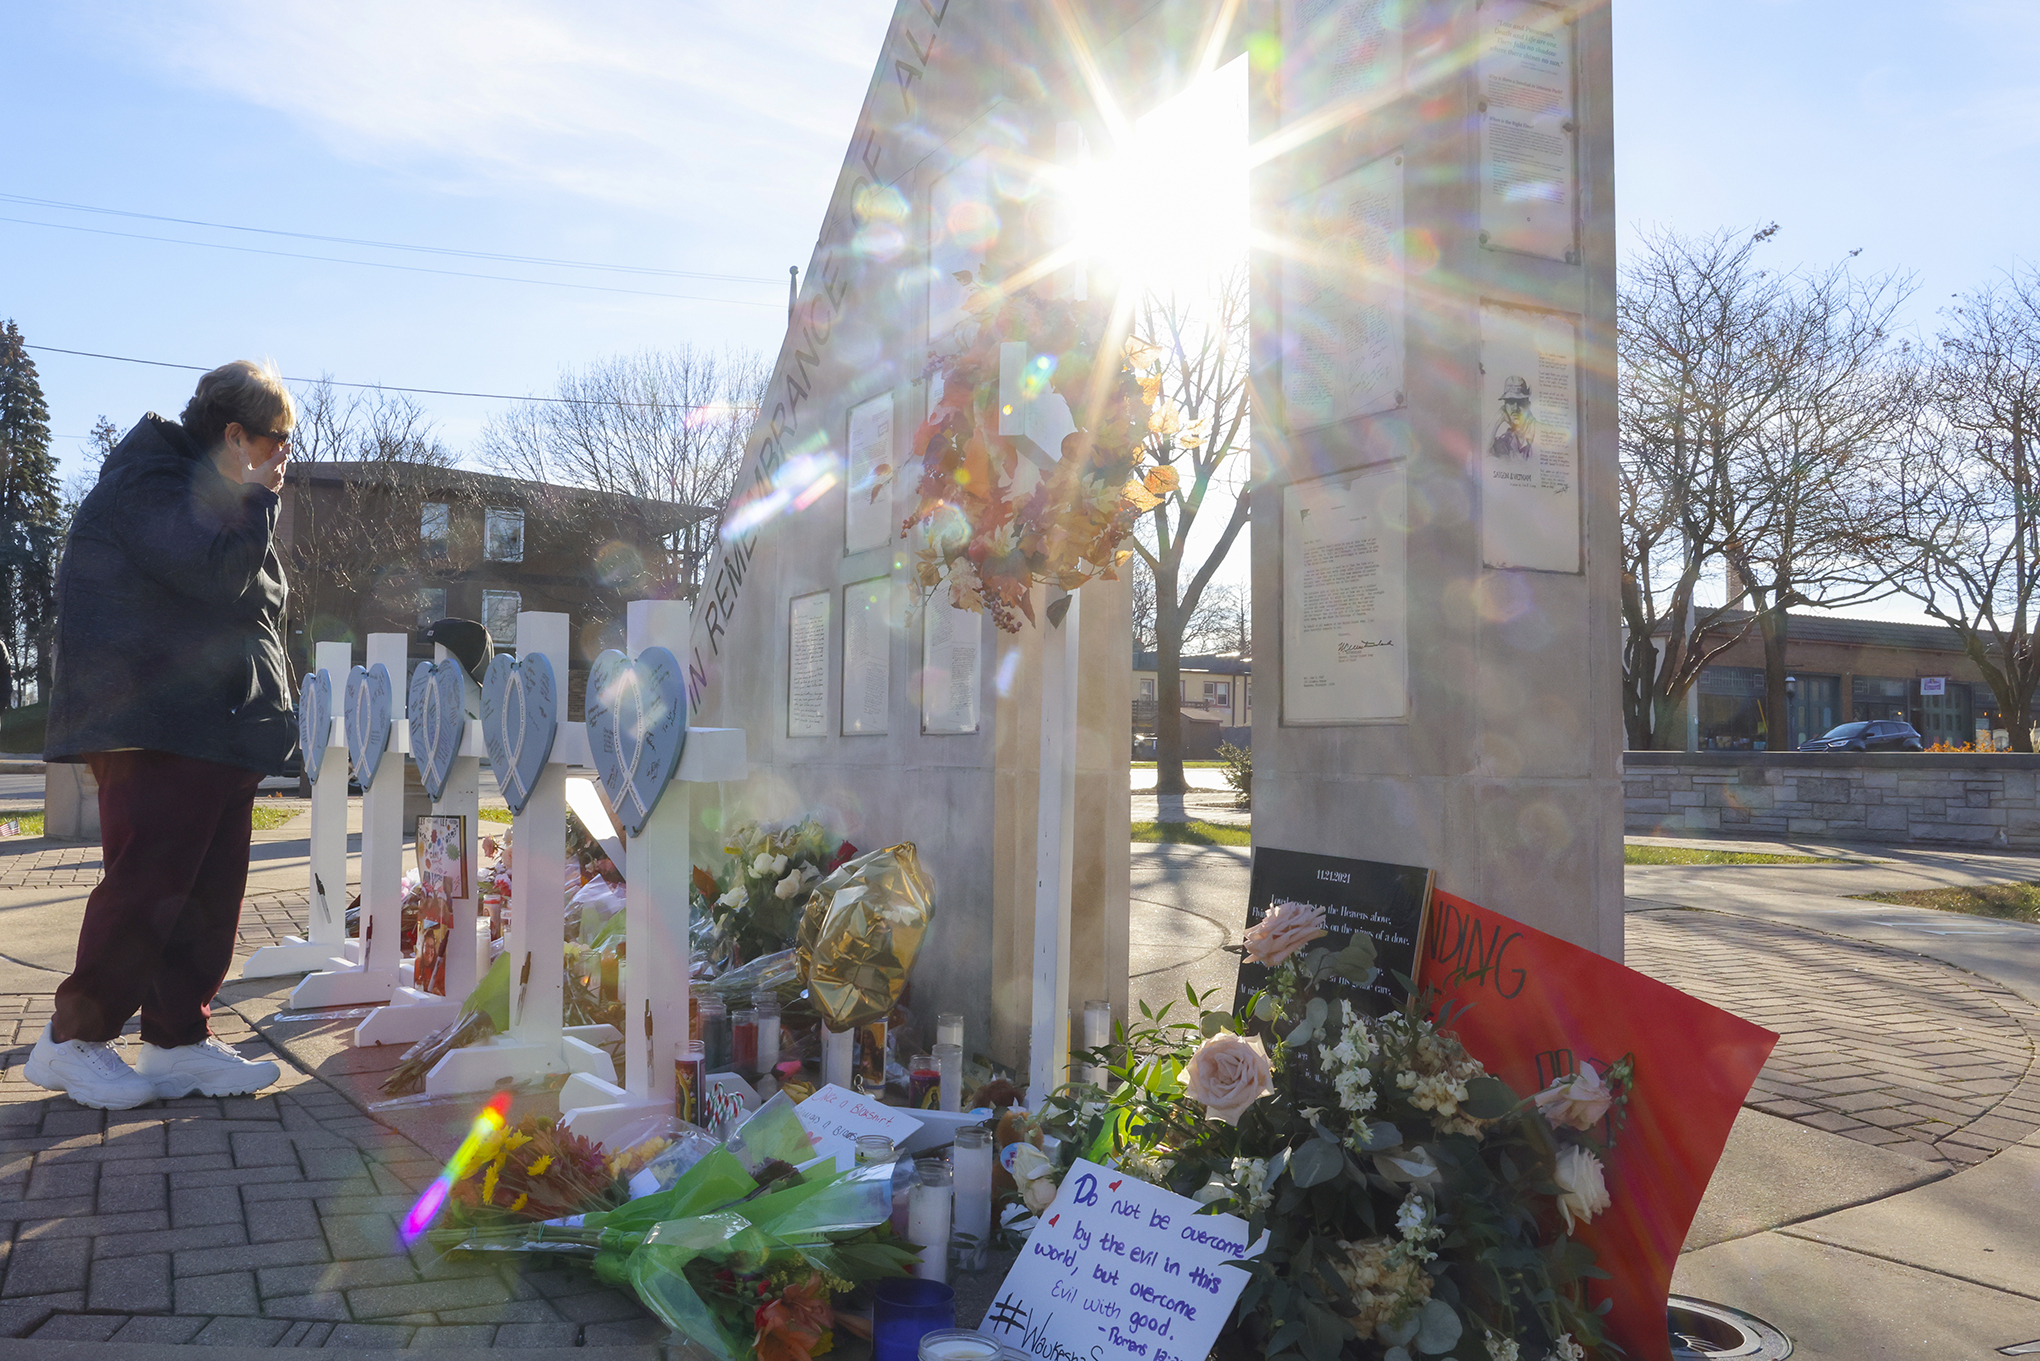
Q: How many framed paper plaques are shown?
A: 11